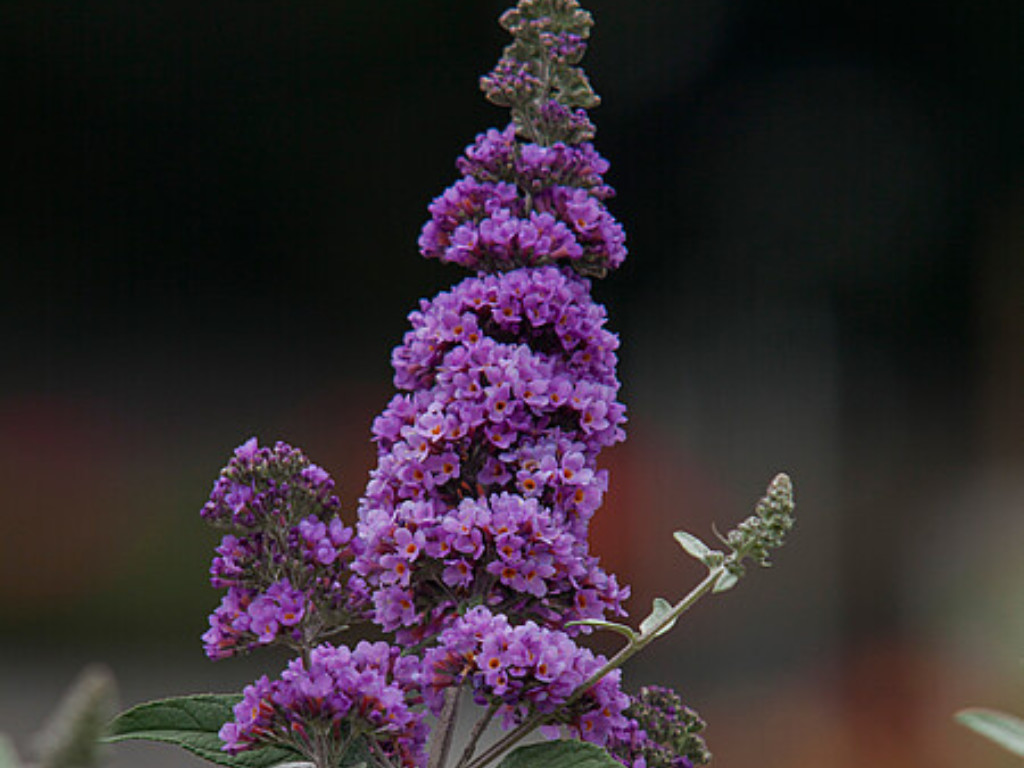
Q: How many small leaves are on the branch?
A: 4